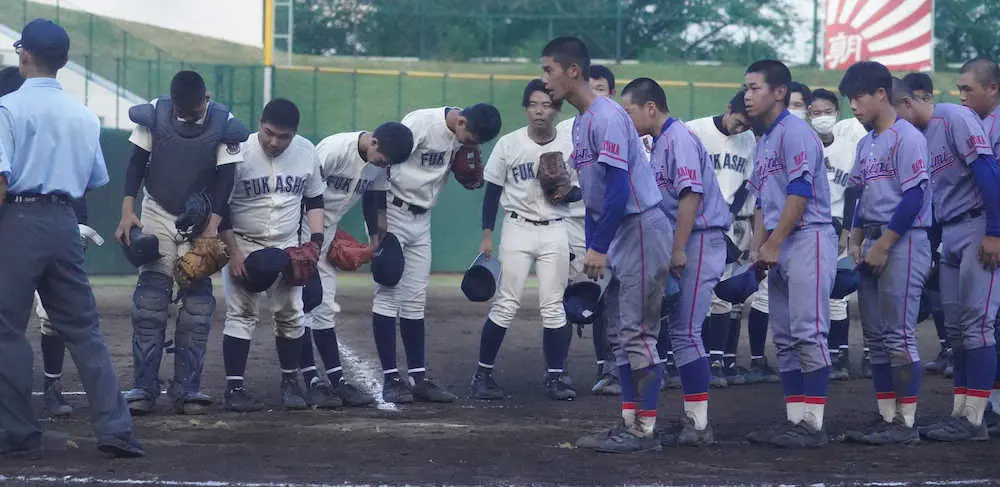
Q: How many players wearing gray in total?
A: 6